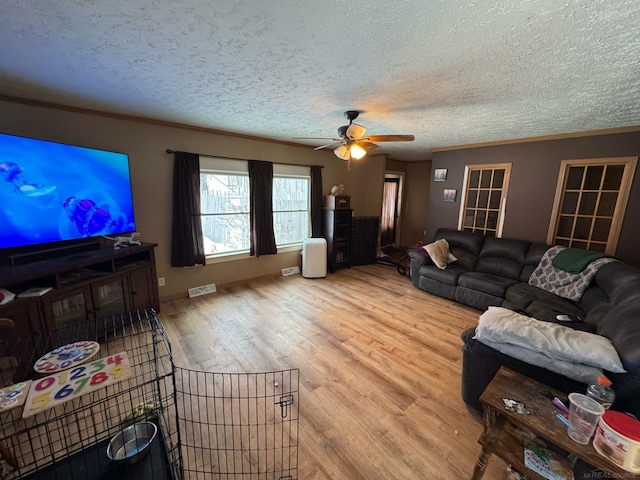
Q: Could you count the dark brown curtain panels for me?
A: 3